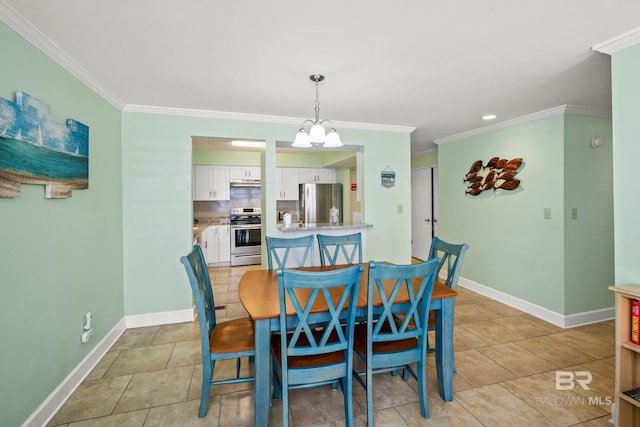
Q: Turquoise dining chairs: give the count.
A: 6